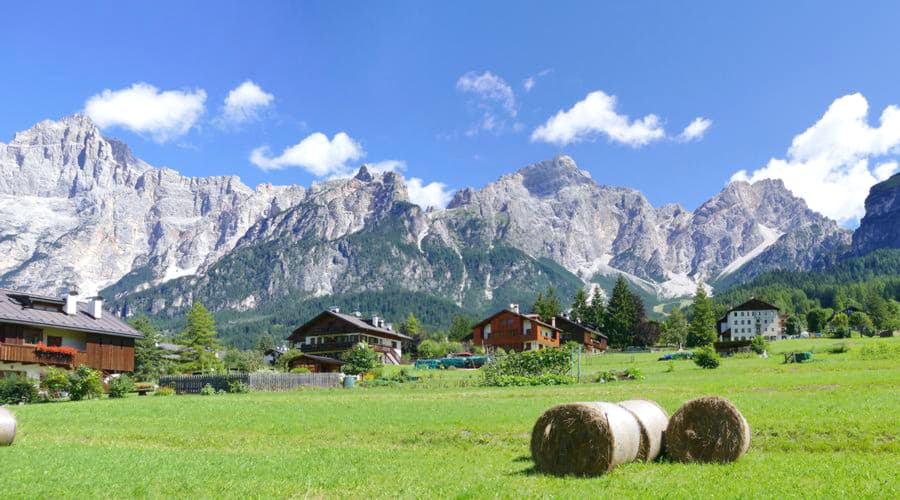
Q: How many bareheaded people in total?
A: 0